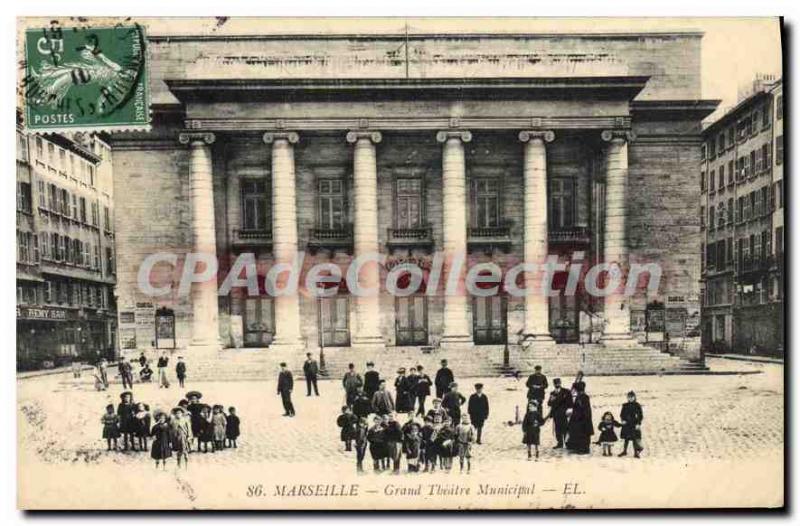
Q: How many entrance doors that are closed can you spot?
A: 5